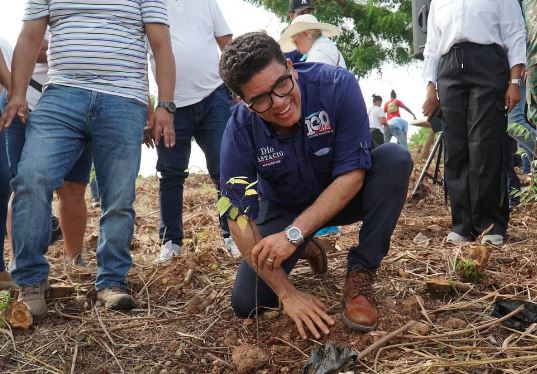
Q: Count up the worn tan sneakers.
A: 2